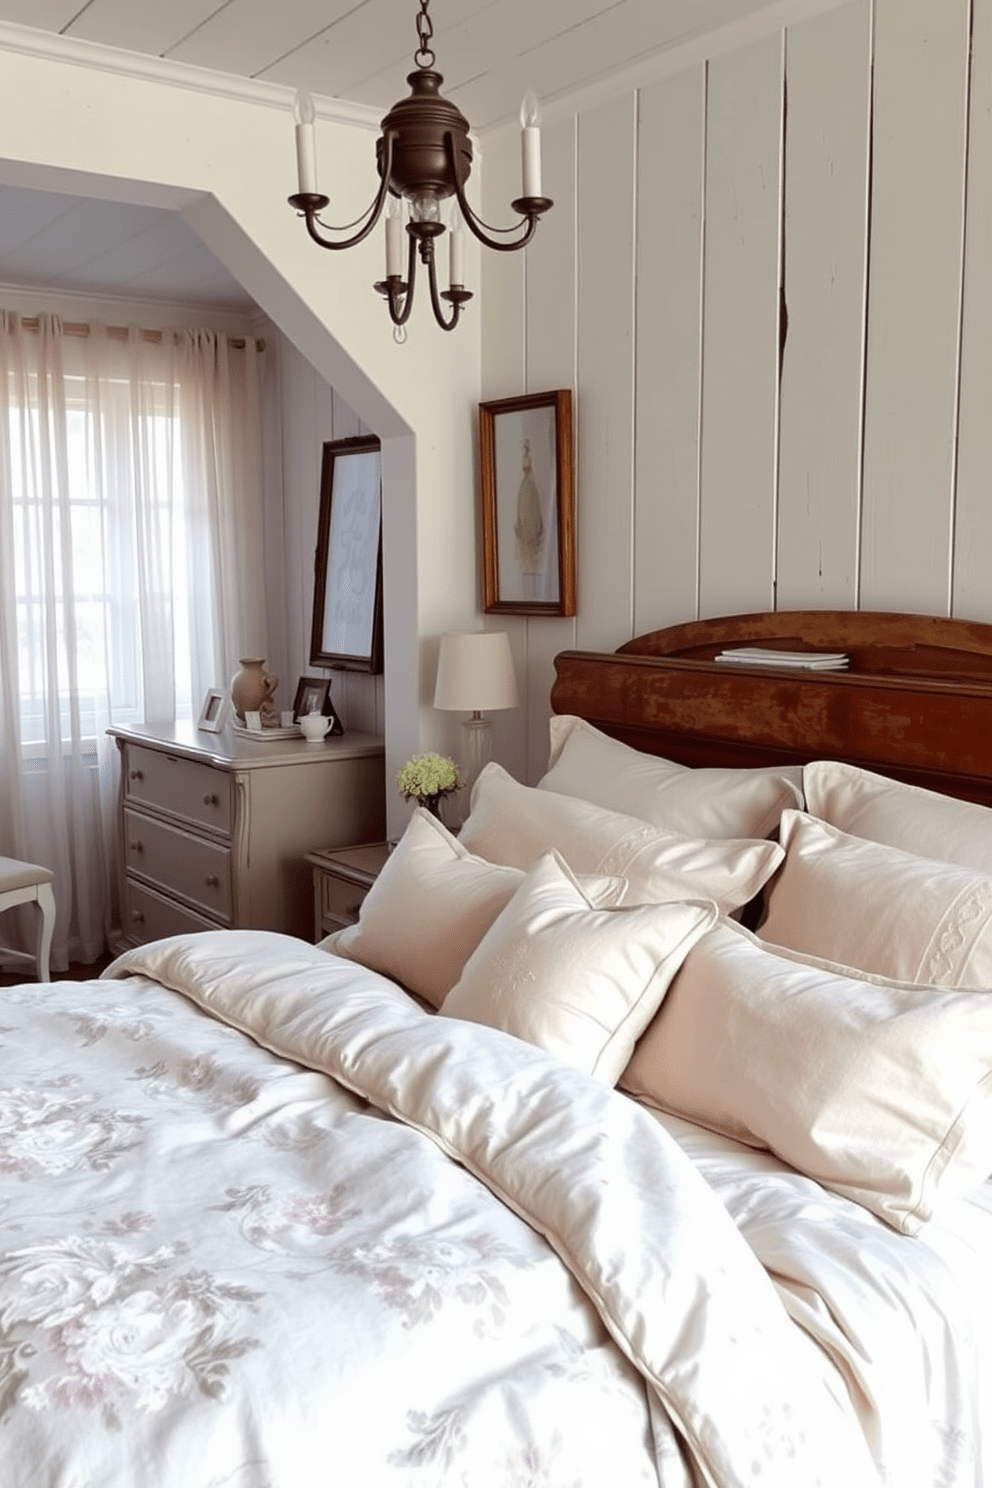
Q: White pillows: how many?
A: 7